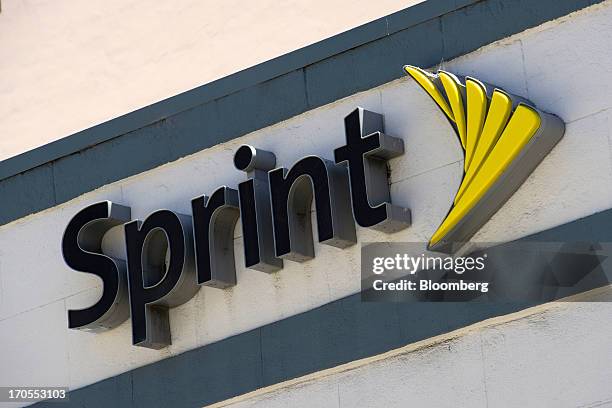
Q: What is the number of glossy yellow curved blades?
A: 5